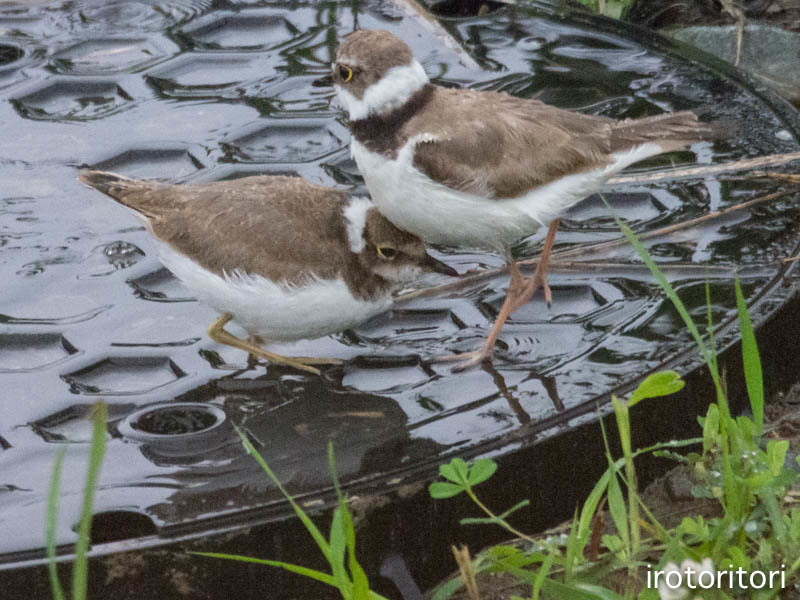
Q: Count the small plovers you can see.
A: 2